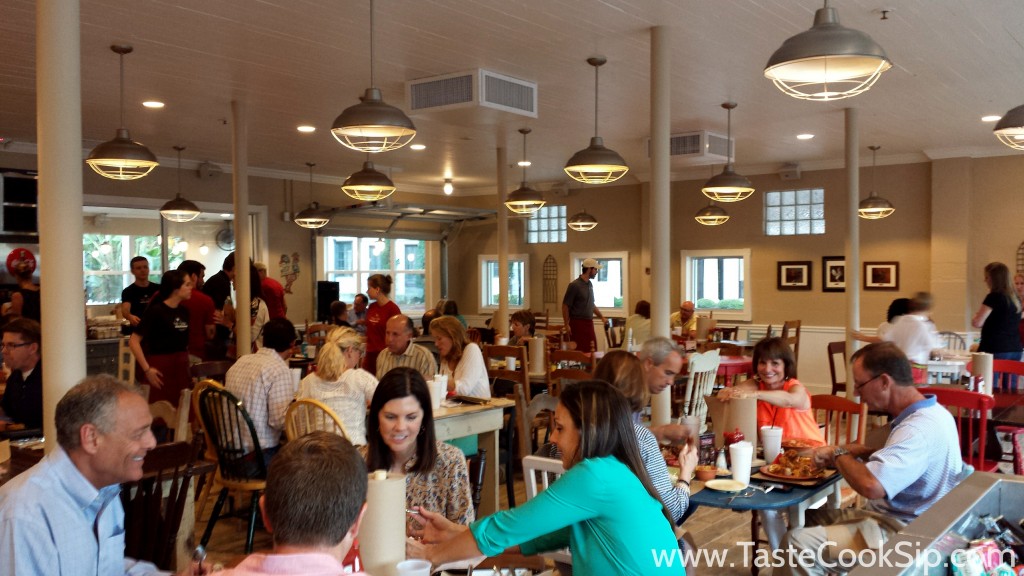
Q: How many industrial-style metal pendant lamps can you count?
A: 13